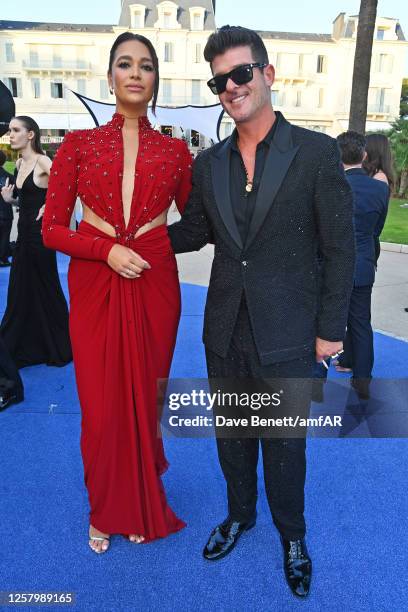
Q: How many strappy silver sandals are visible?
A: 2